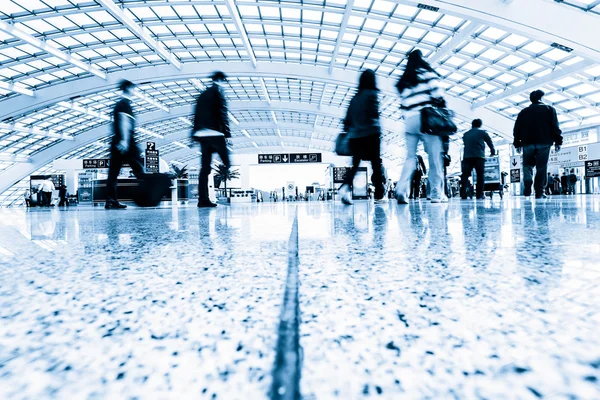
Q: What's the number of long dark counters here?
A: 1